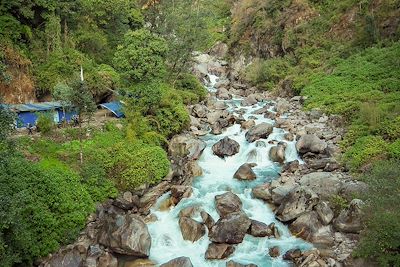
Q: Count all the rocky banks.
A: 2